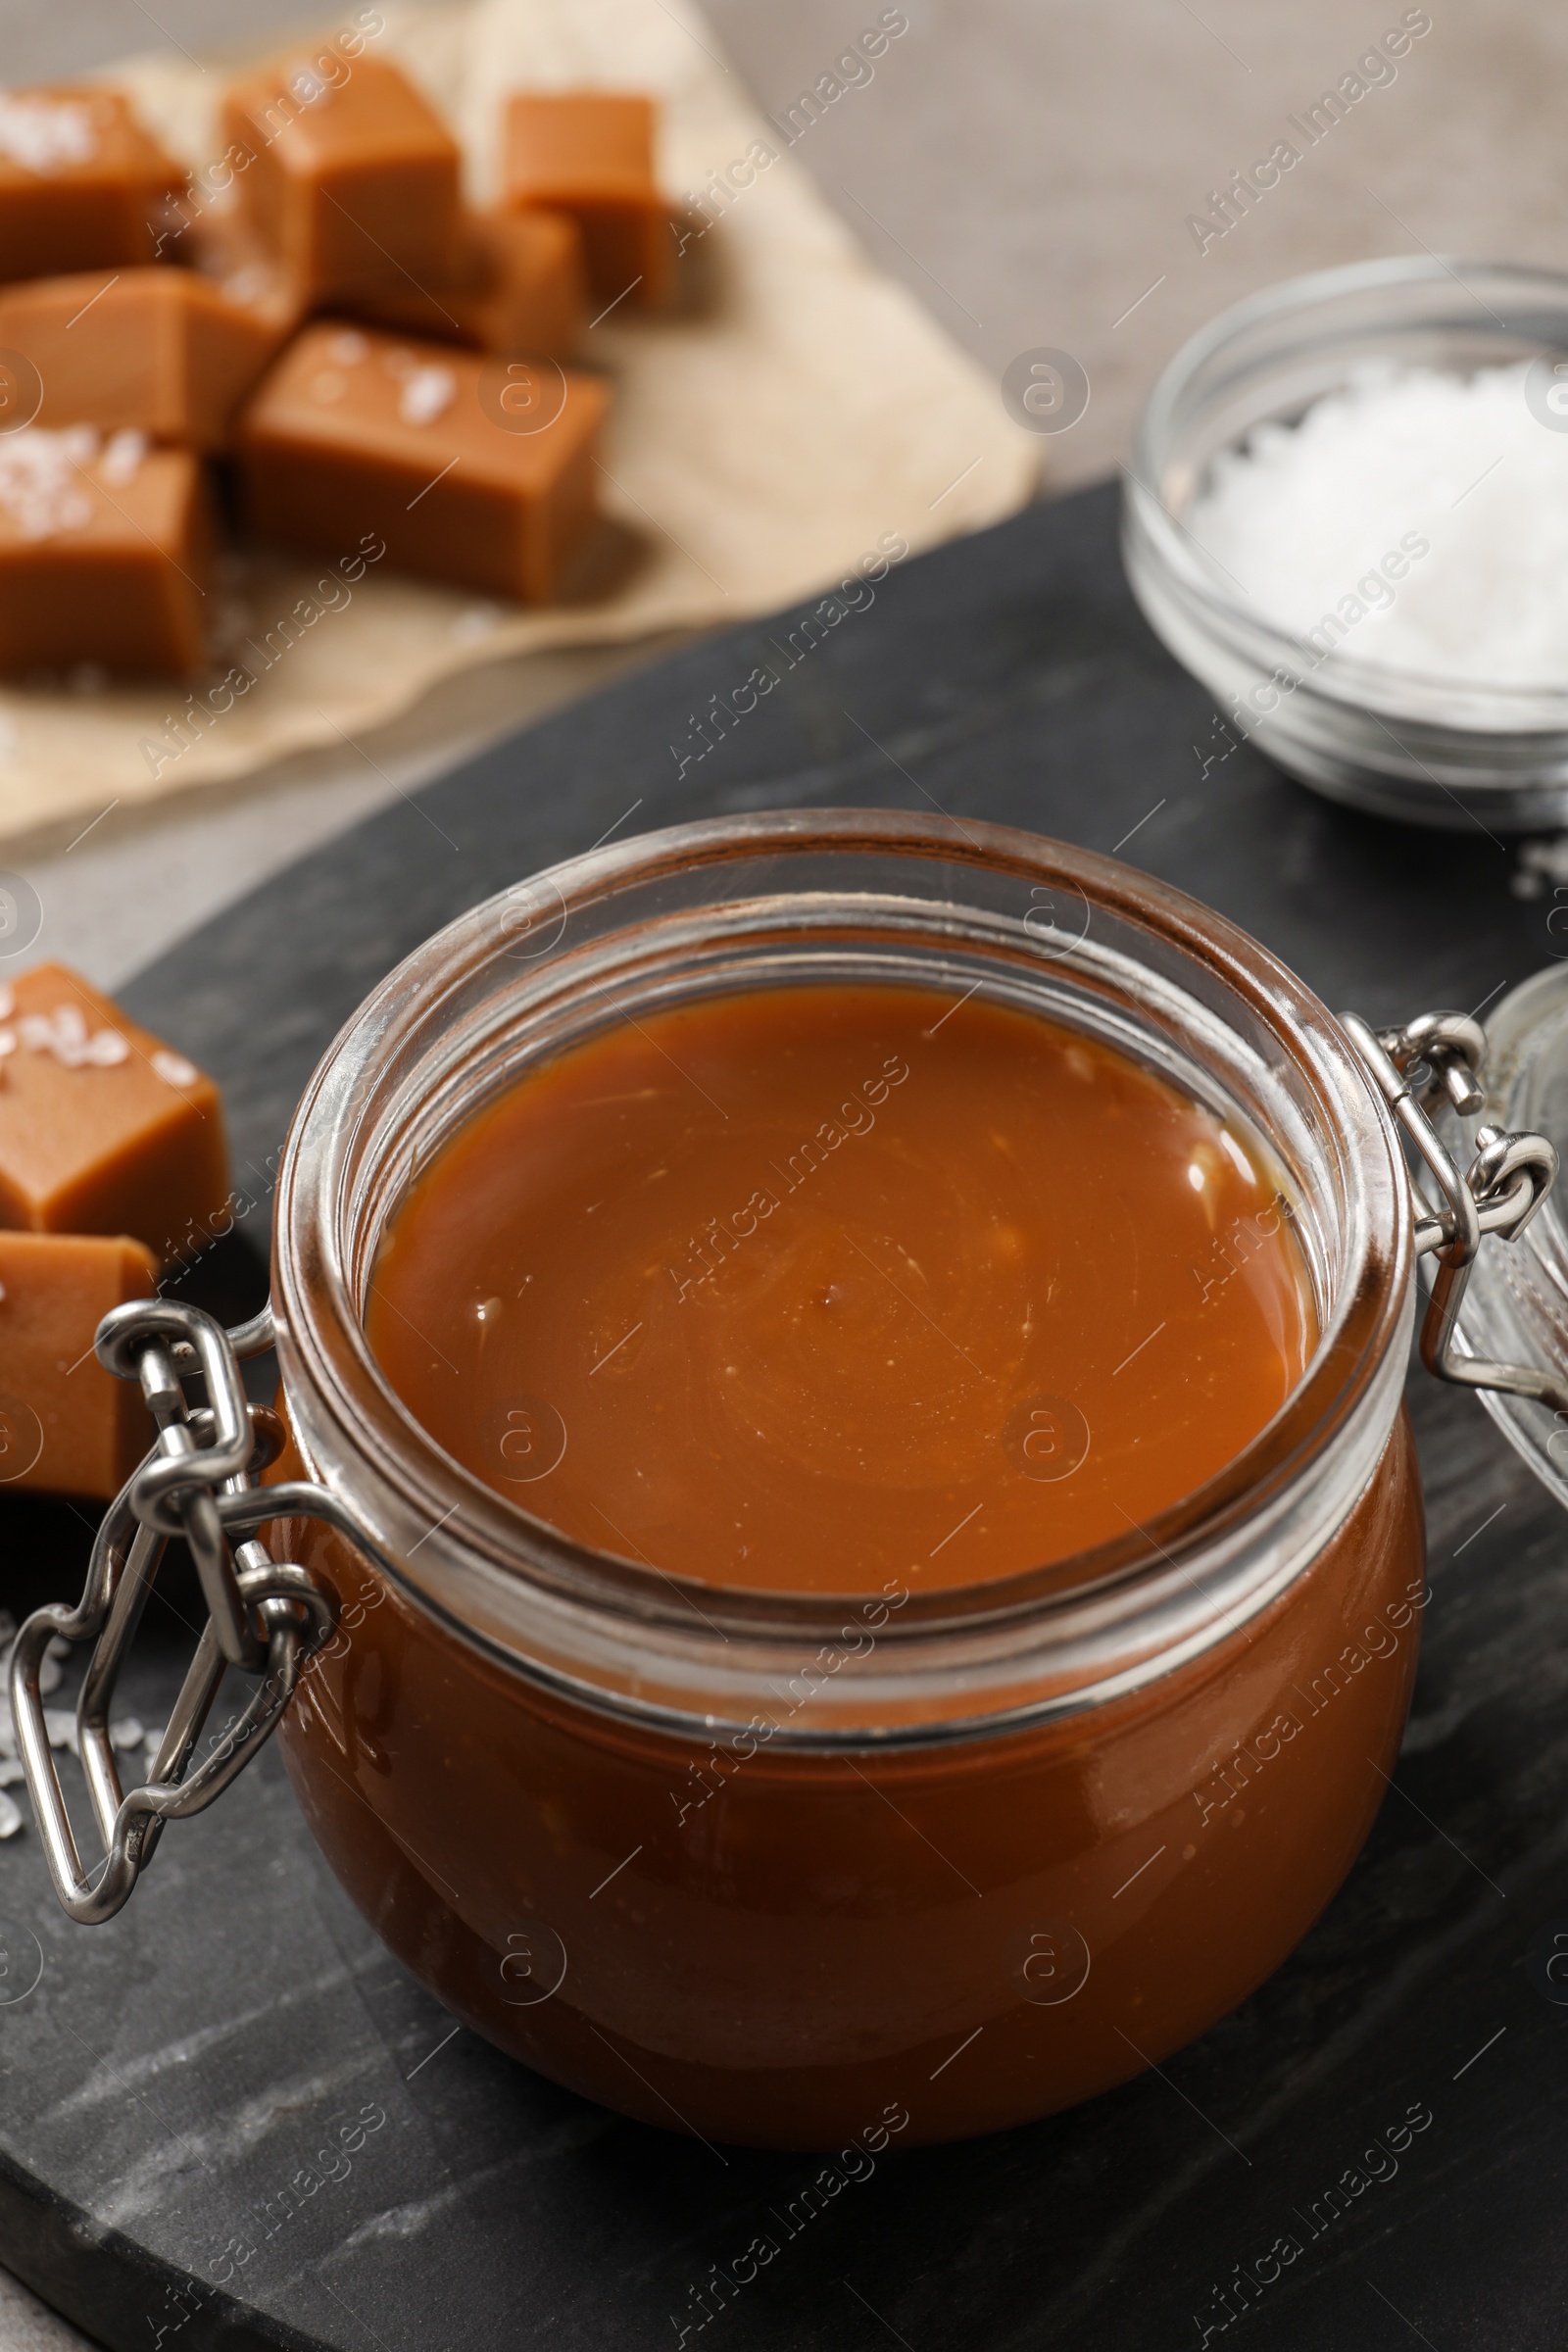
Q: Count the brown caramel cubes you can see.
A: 9